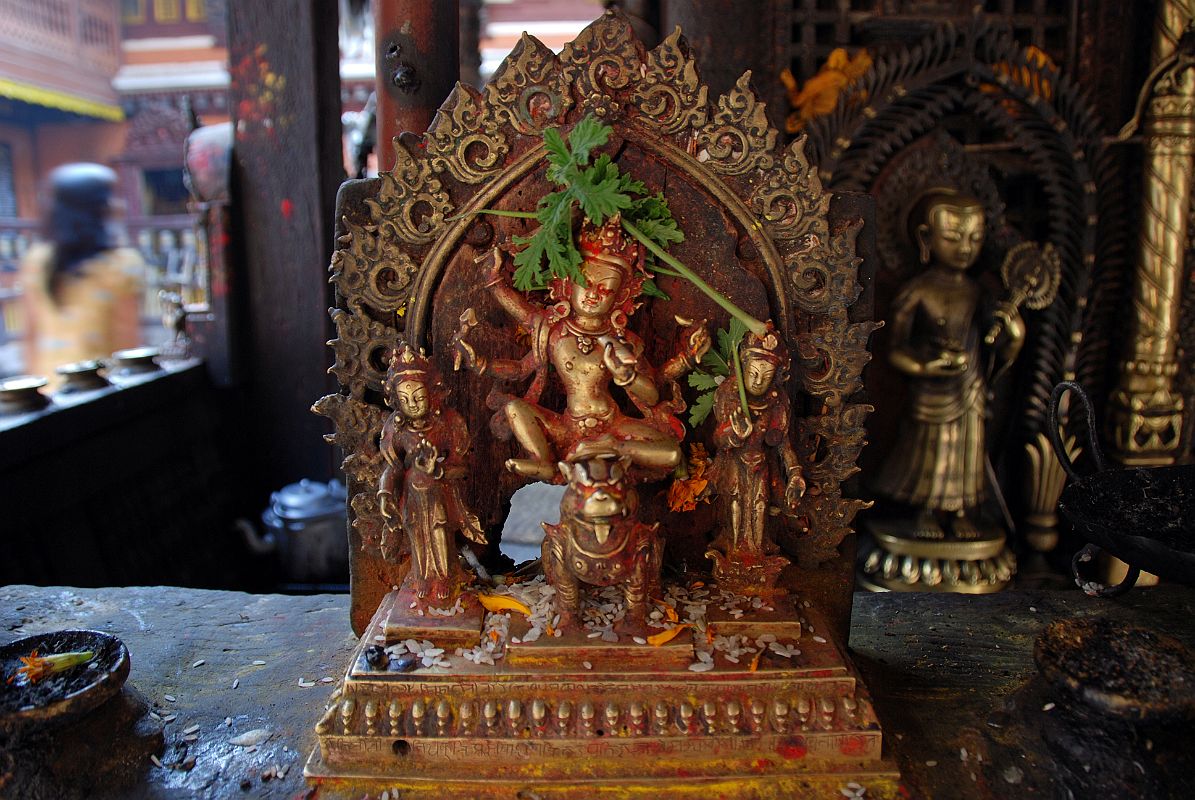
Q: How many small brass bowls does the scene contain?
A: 3